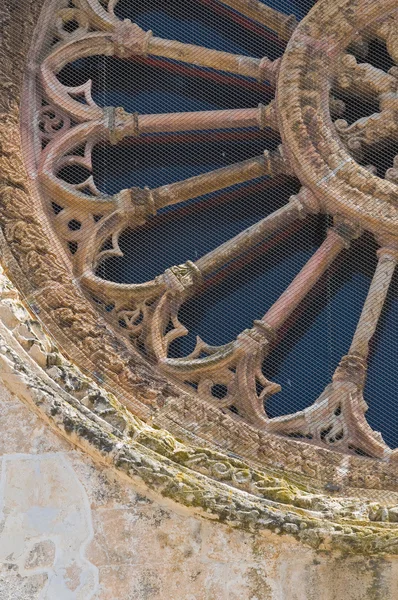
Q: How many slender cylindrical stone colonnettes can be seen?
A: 7